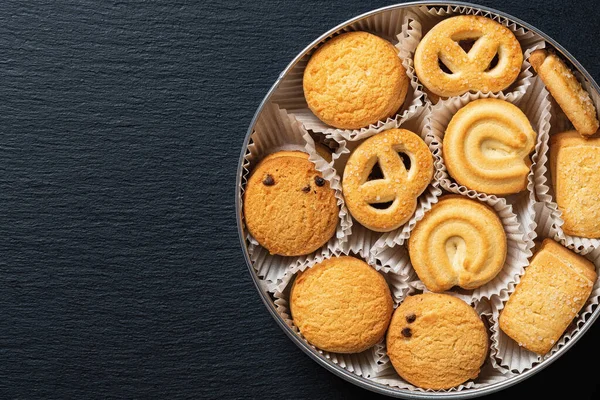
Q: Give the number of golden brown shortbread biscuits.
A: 11